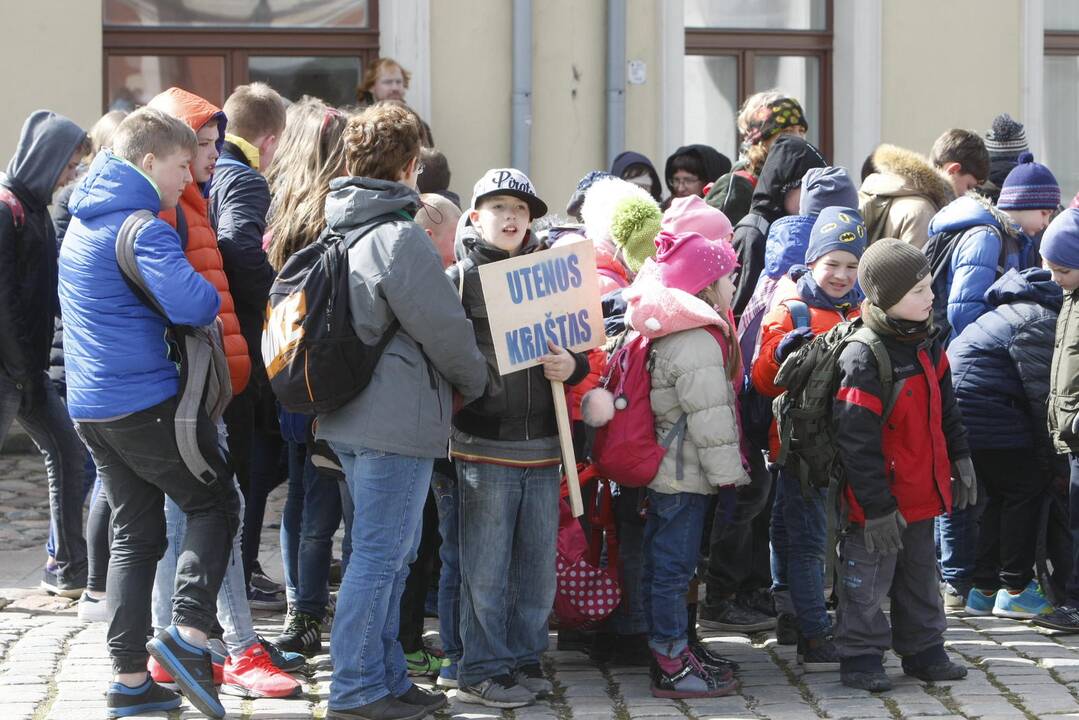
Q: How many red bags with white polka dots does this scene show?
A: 1